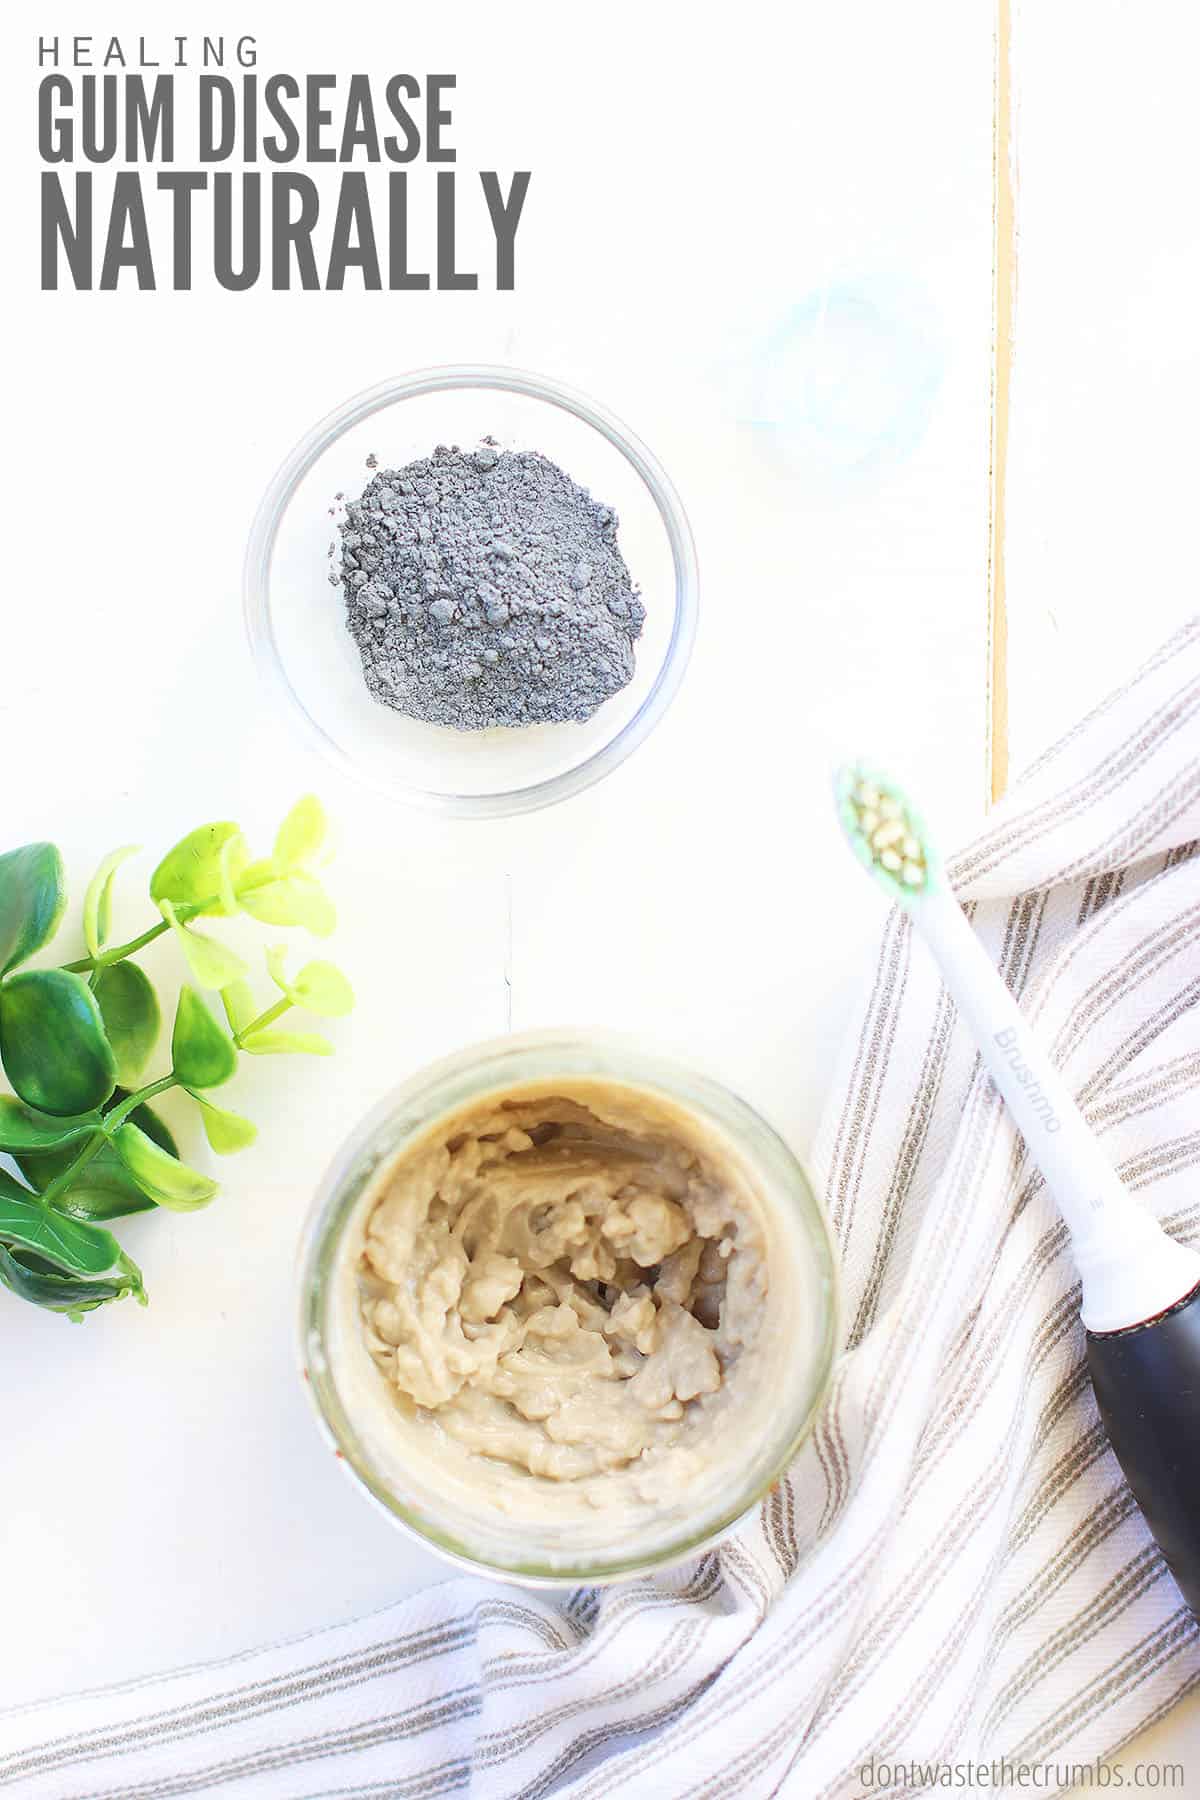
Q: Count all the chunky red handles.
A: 0